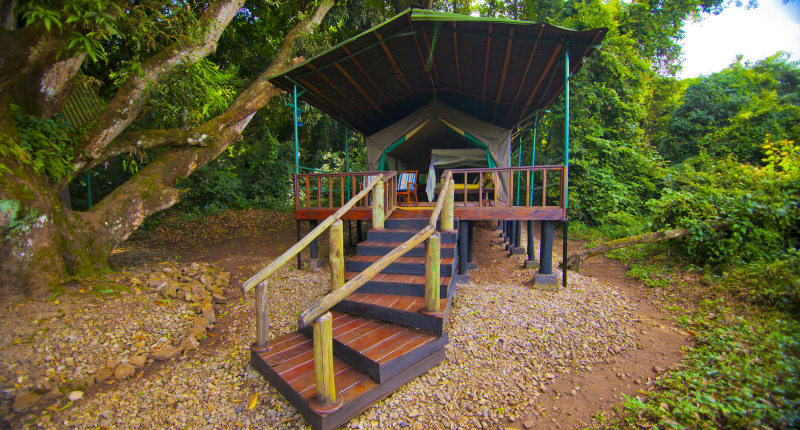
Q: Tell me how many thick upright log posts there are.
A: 6